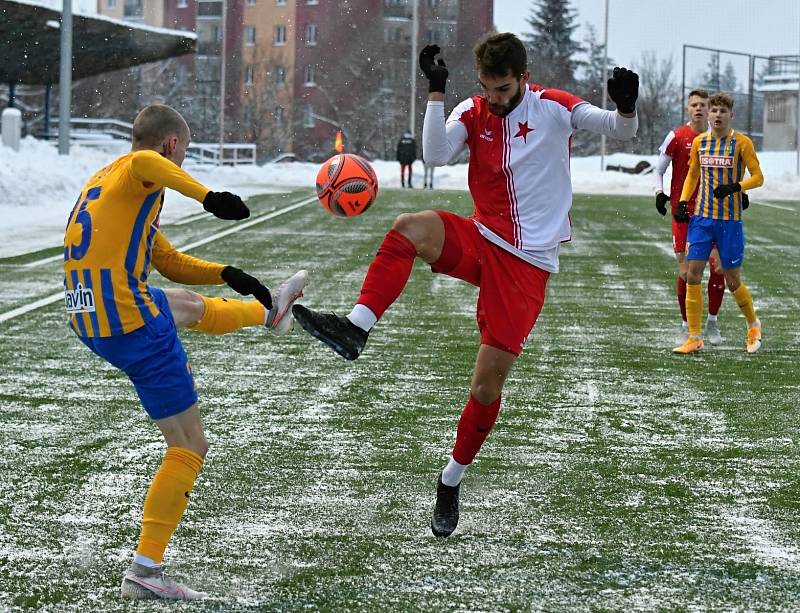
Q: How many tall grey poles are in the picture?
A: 4